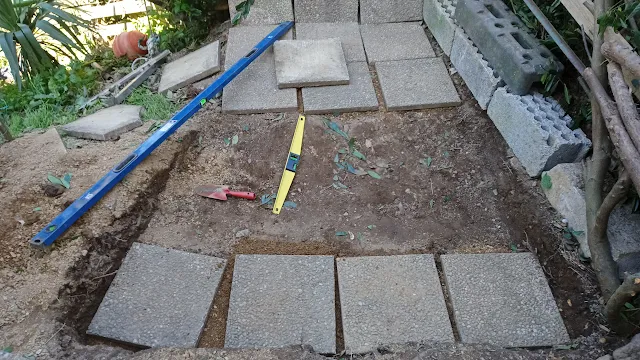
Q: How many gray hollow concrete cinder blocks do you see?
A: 4